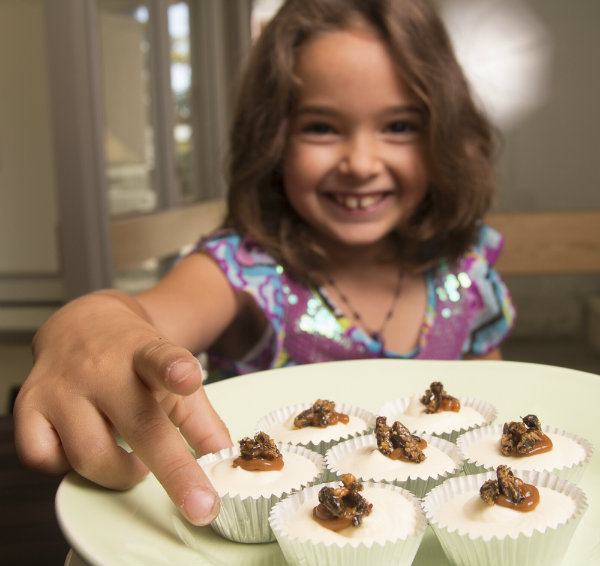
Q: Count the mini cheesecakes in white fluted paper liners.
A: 7